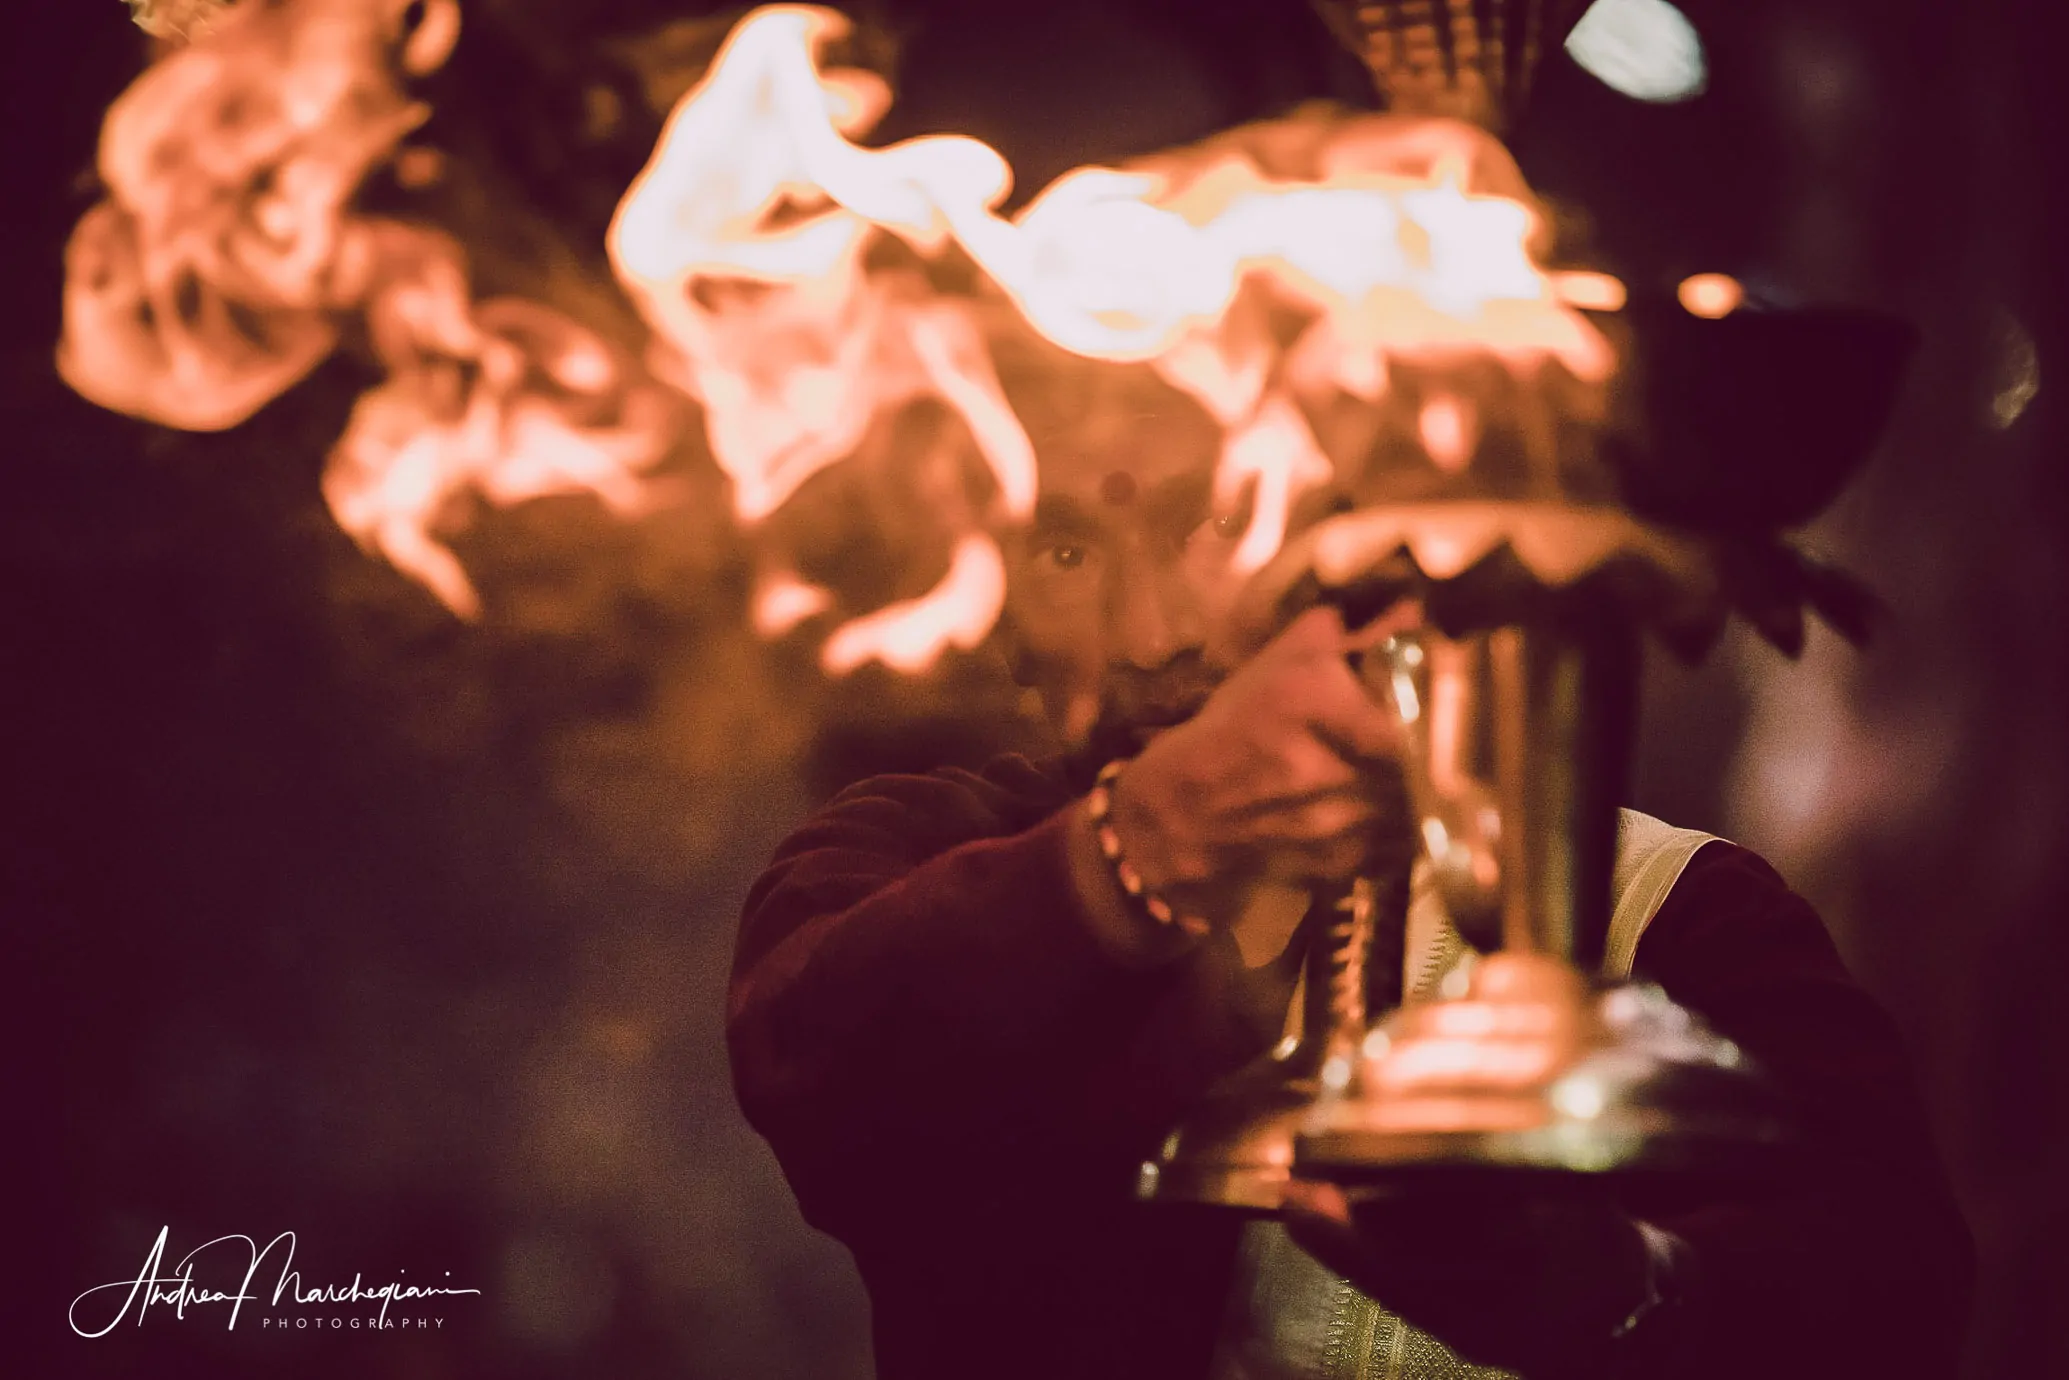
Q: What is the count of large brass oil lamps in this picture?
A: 1